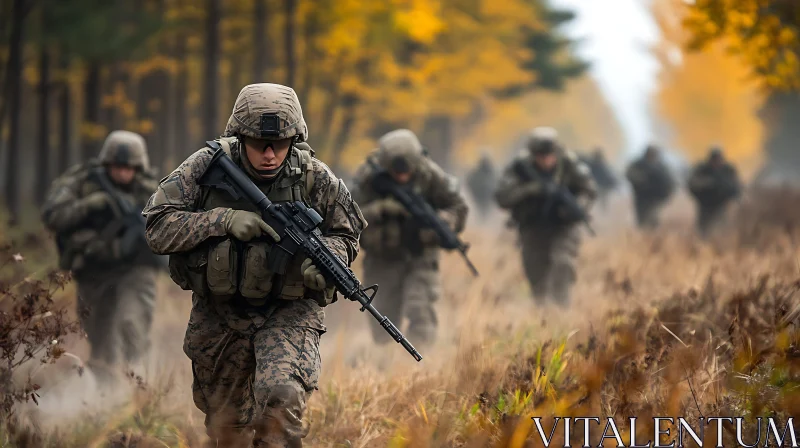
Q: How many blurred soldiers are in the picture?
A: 7